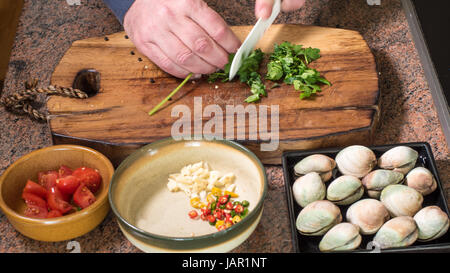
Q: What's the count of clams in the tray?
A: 13